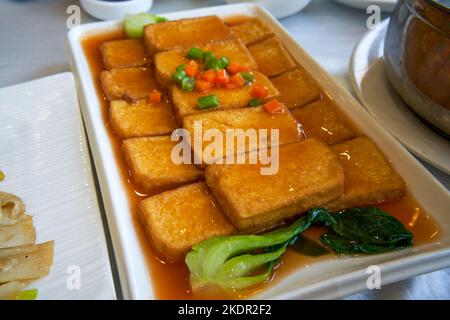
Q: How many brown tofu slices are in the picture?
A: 15